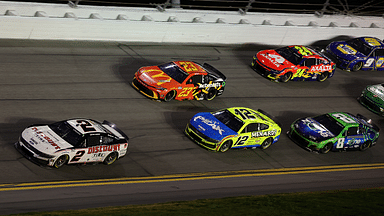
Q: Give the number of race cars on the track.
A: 7